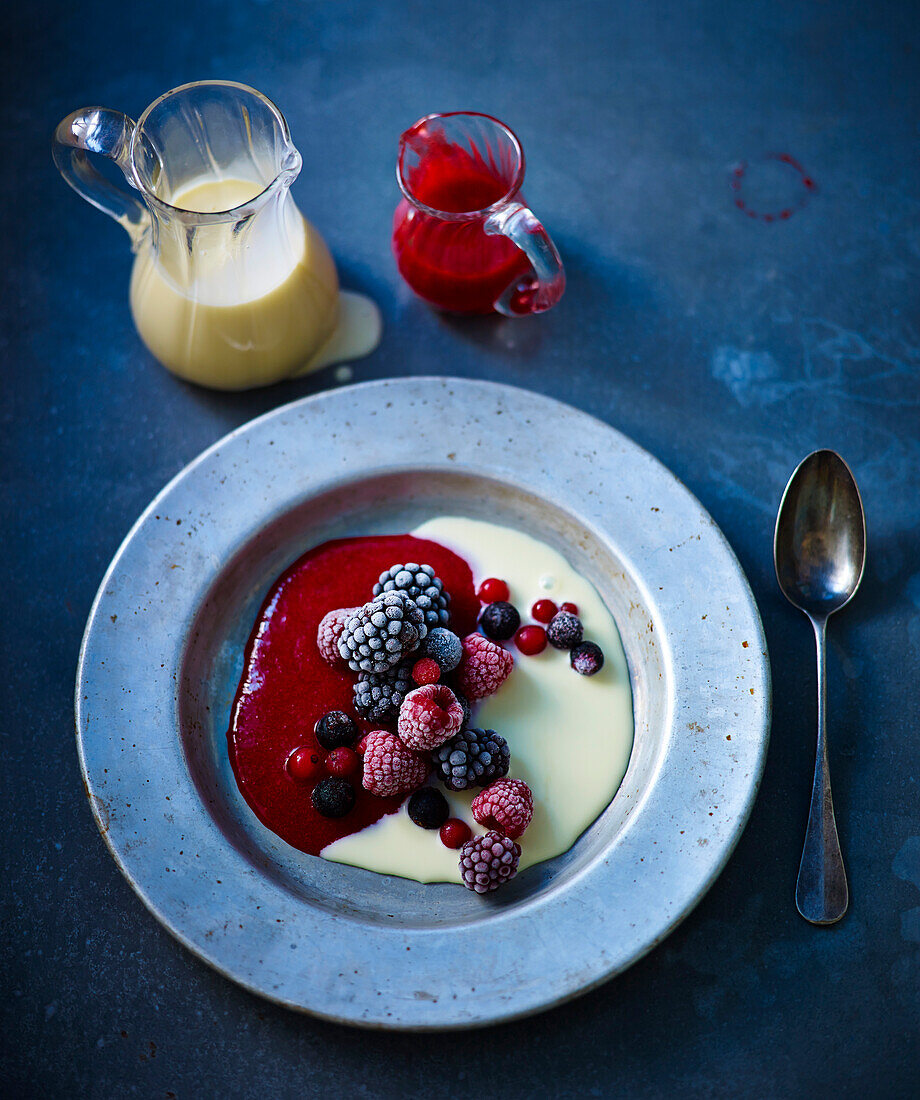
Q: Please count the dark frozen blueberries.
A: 7